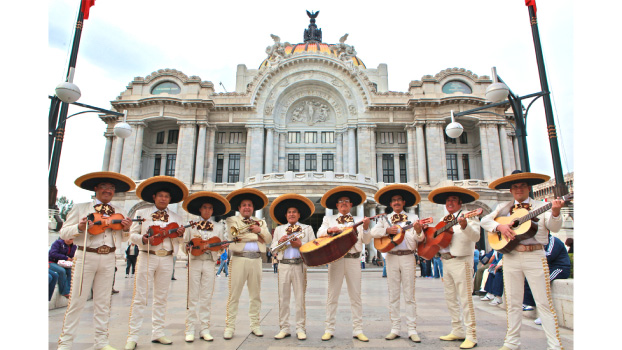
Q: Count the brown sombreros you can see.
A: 9